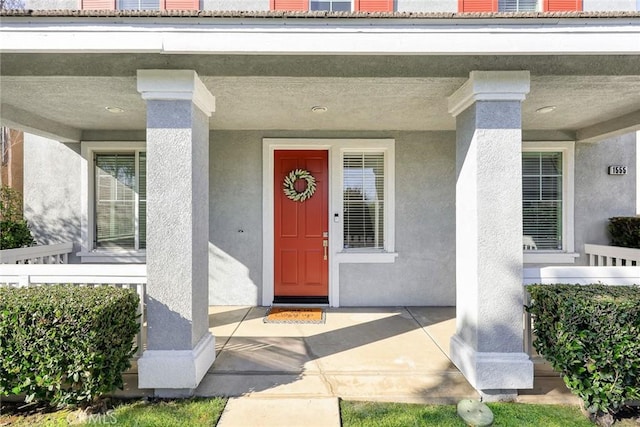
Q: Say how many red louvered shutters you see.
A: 6